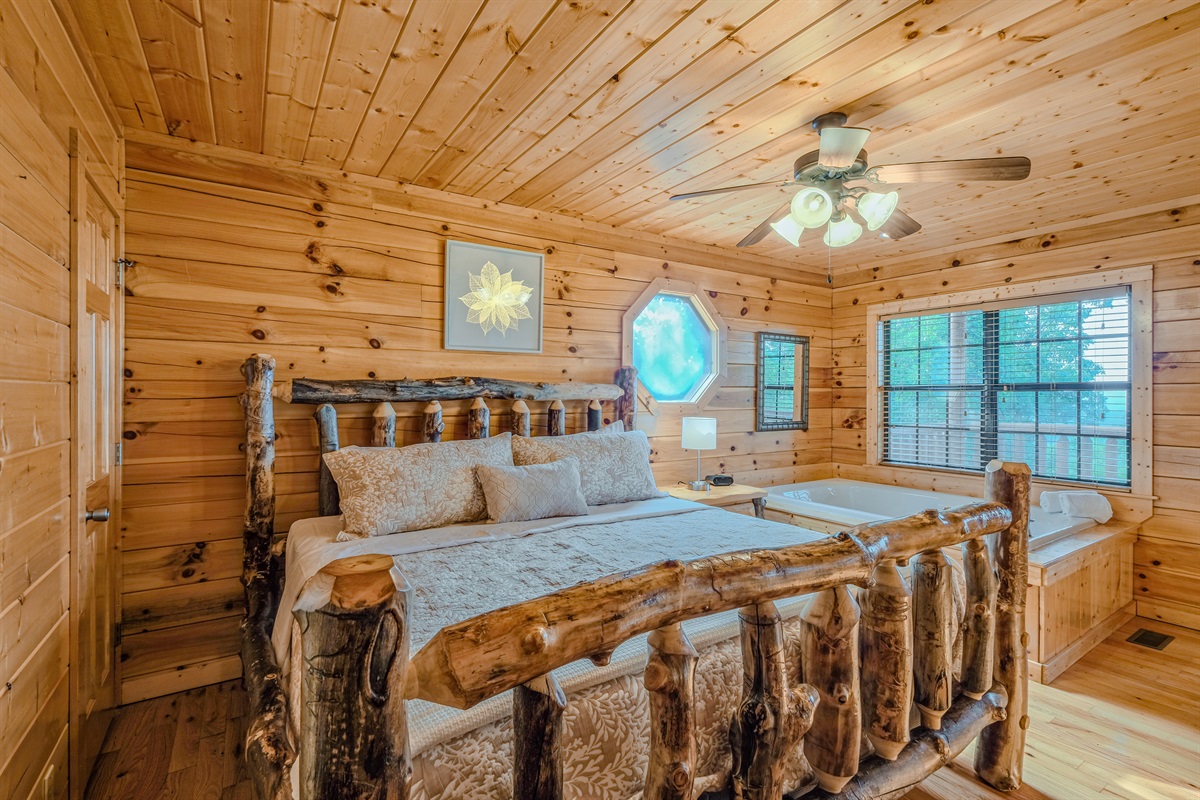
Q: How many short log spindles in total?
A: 14